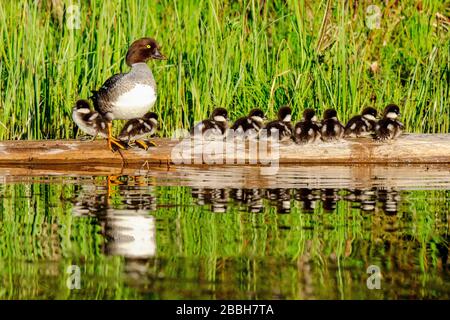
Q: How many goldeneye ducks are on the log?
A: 10